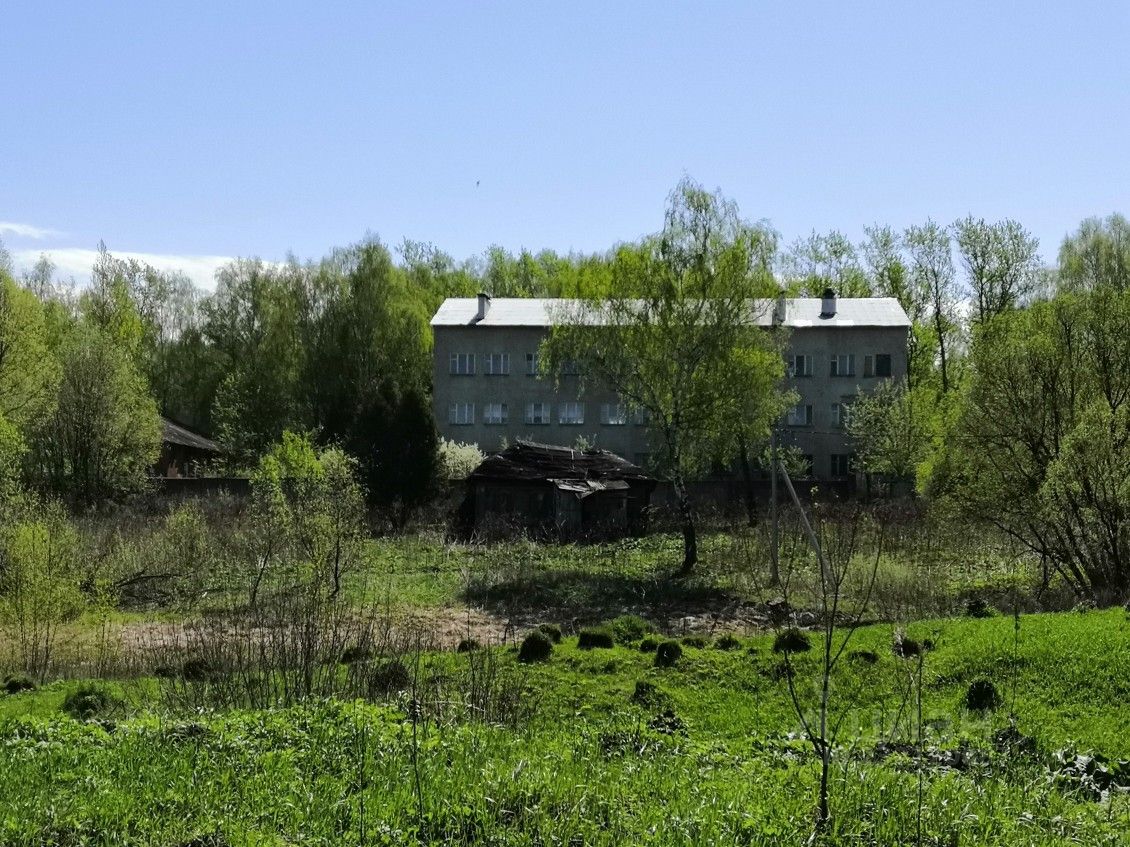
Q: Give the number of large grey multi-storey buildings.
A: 1